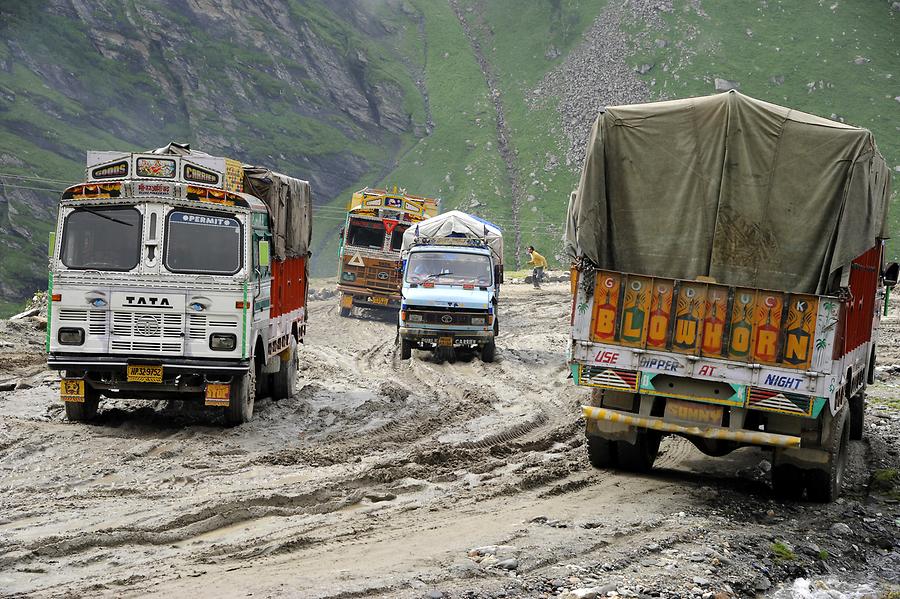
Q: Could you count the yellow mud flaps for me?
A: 3